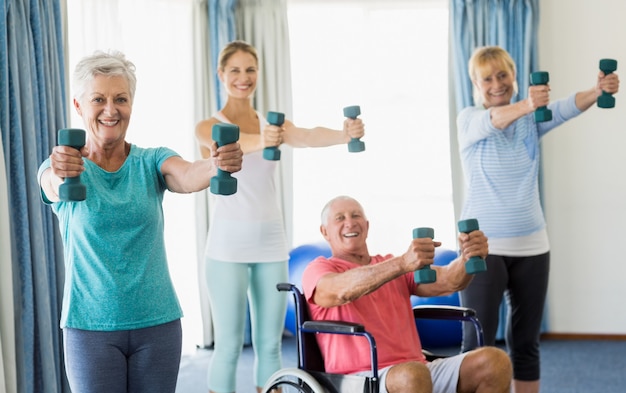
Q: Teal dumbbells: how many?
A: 8